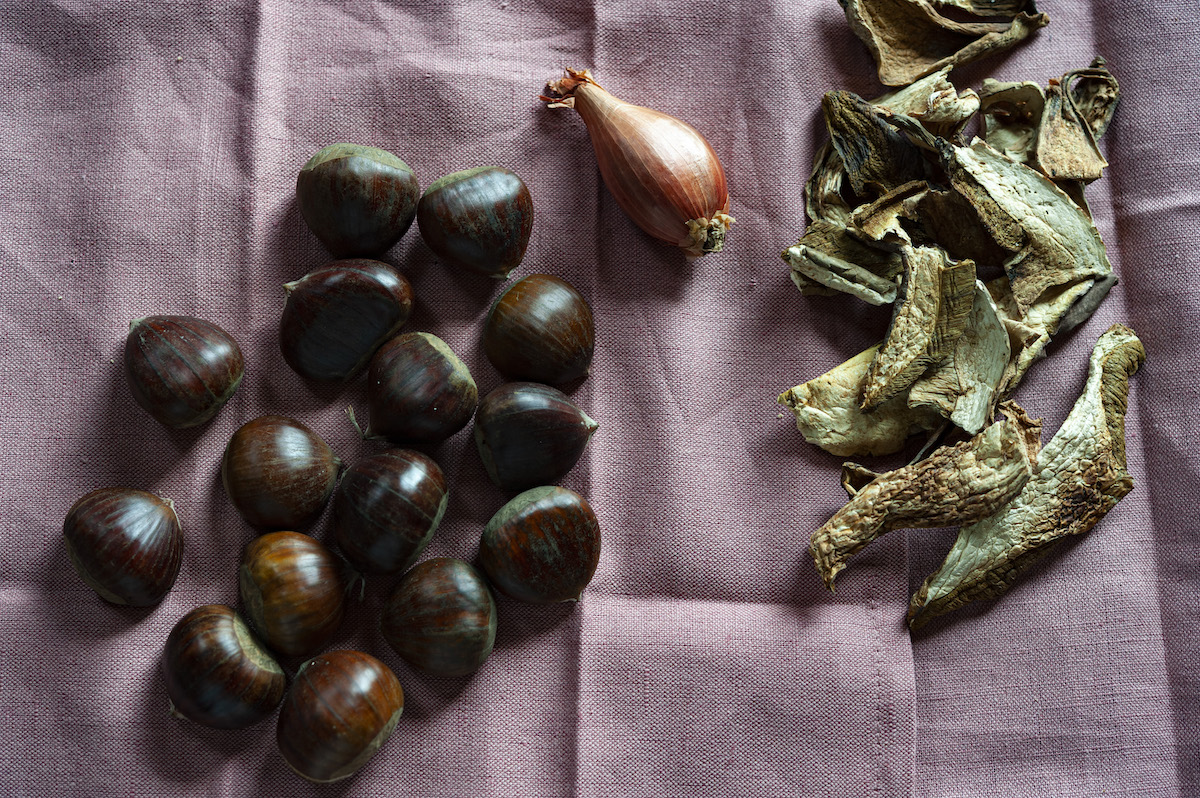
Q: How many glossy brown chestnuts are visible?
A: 15